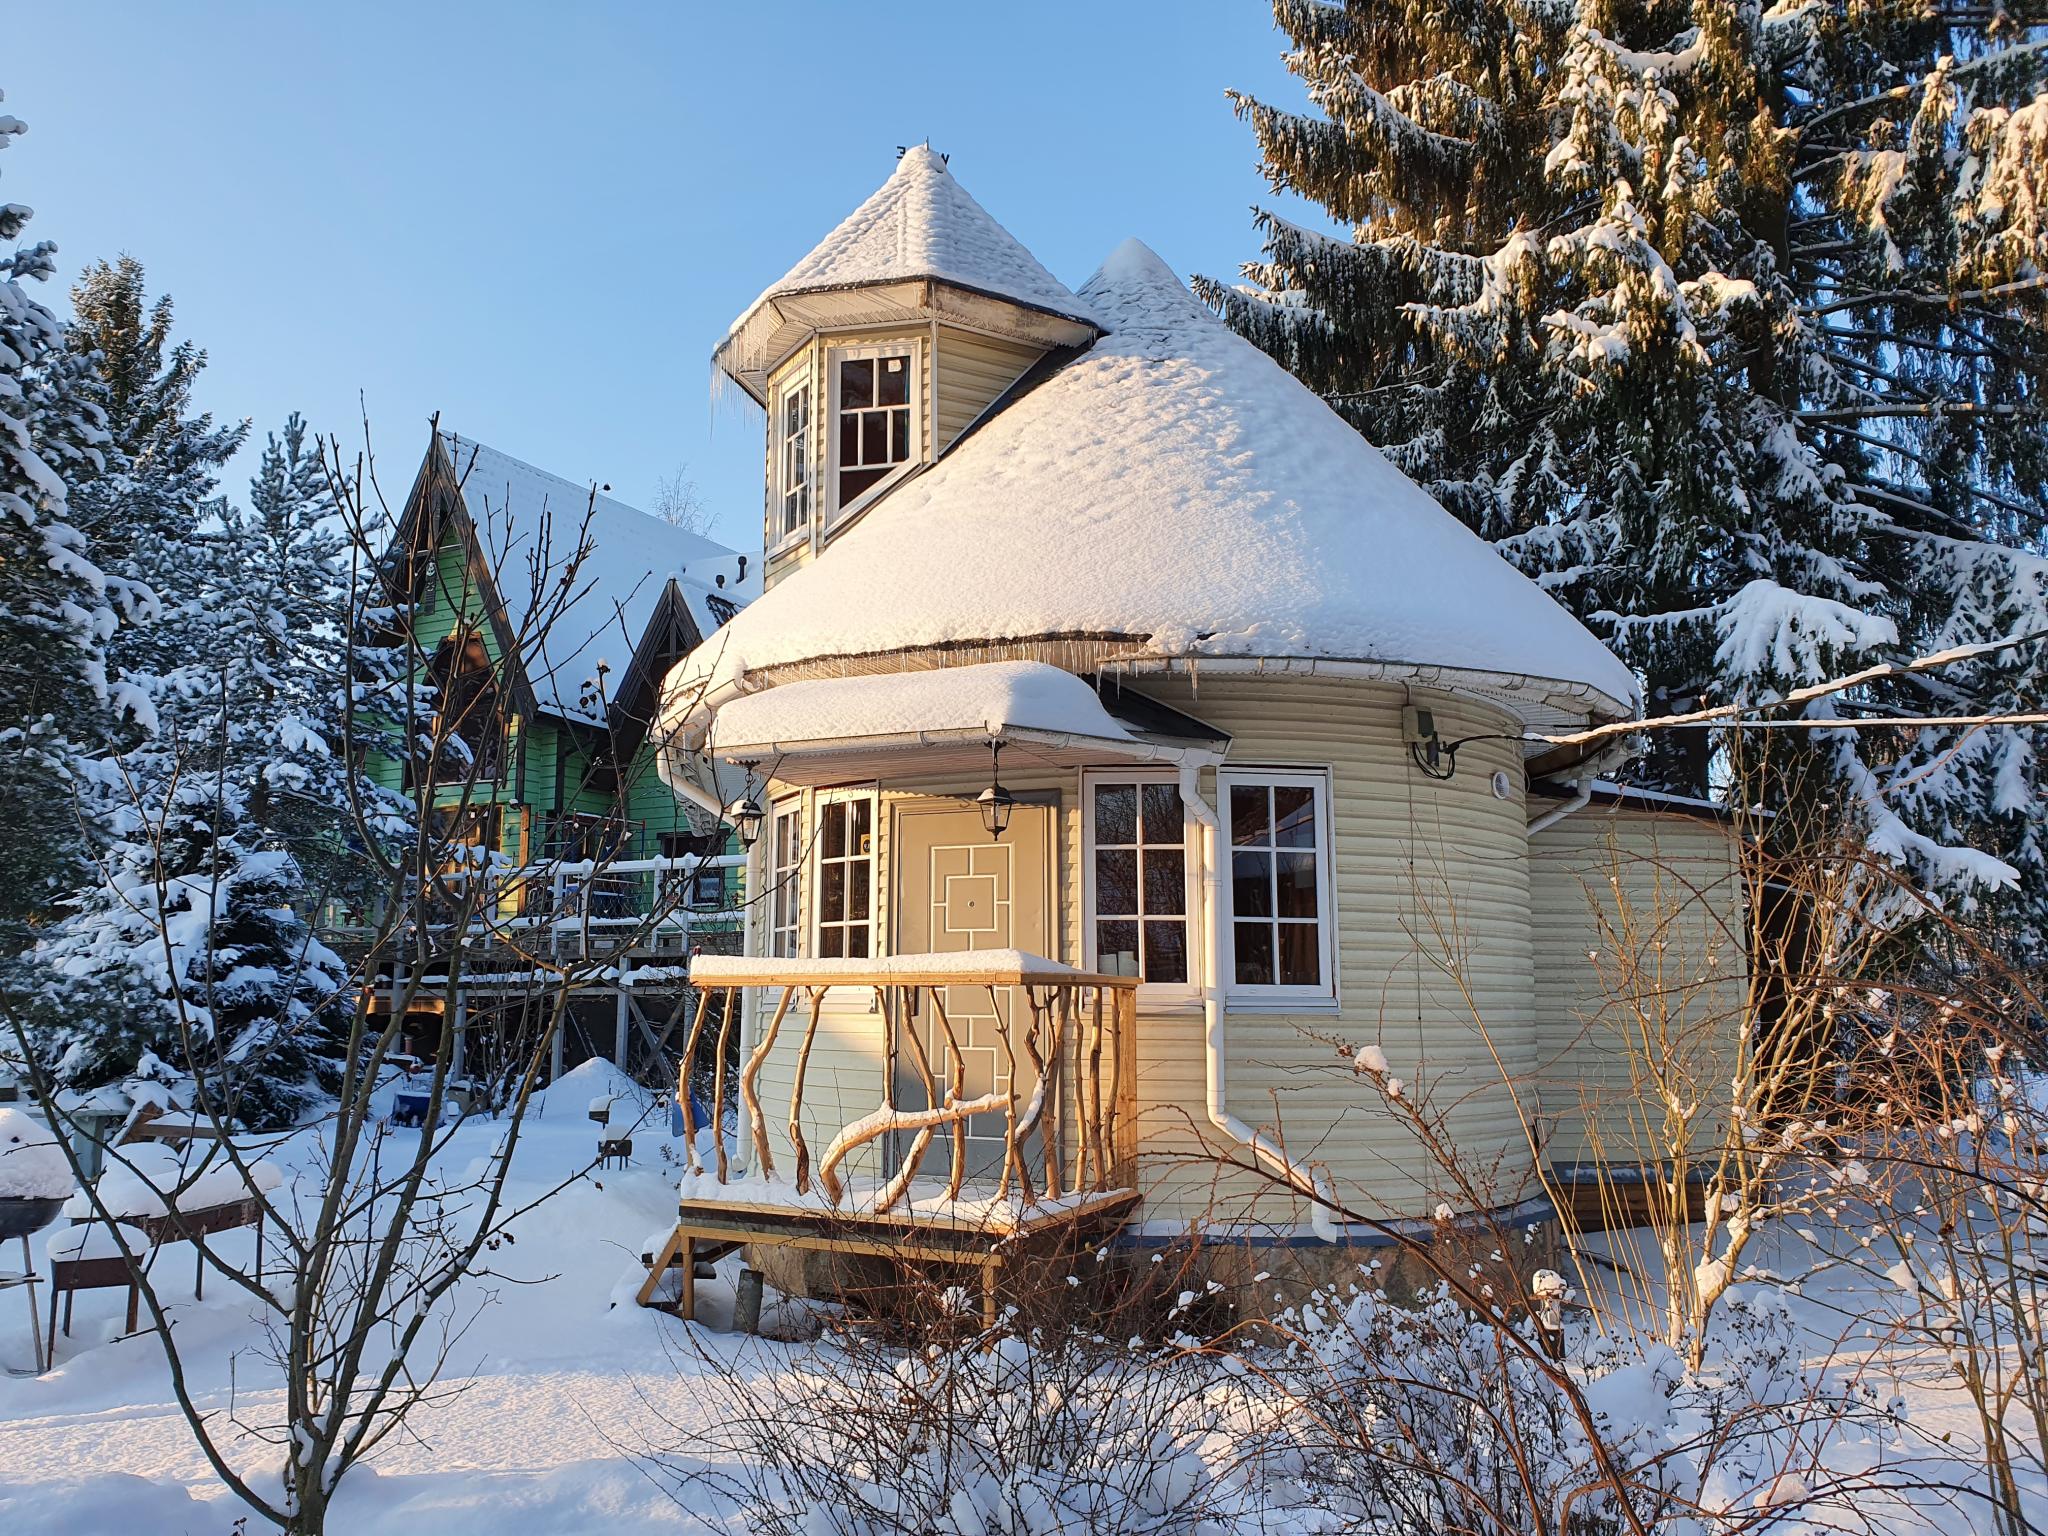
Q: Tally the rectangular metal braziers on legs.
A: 2